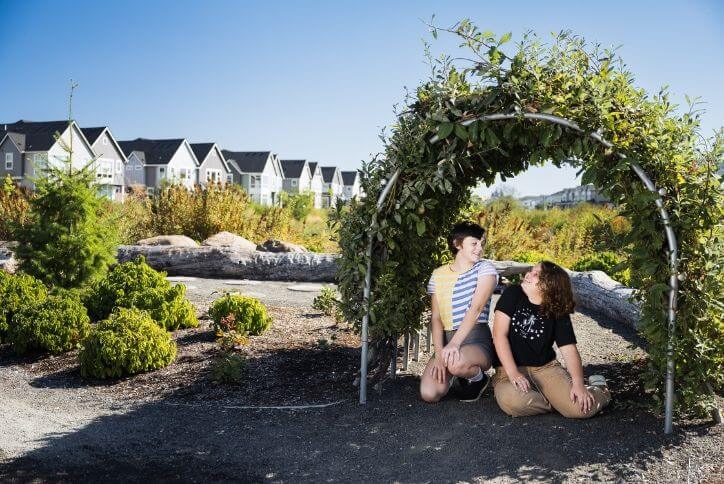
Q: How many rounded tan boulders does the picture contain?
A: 3